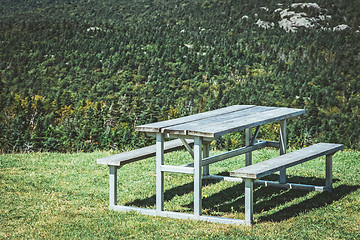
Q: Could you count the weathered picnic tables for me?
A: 1